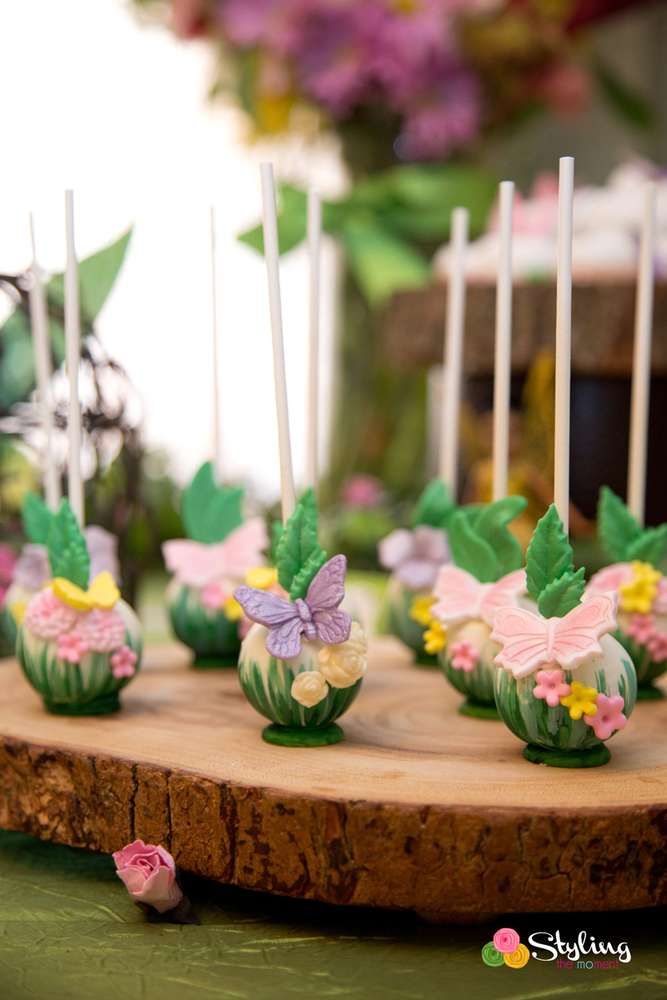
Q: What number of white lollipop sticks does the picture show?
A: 9